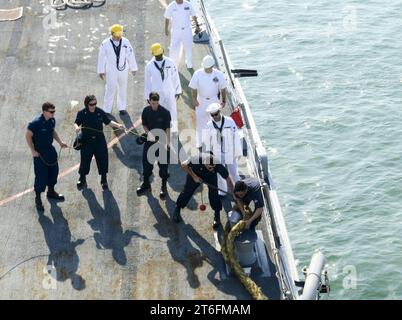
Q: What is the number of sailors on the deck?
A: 10